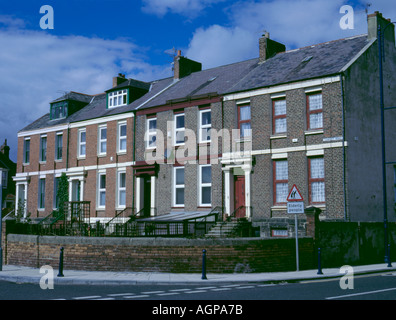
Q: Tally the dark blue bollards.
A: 4